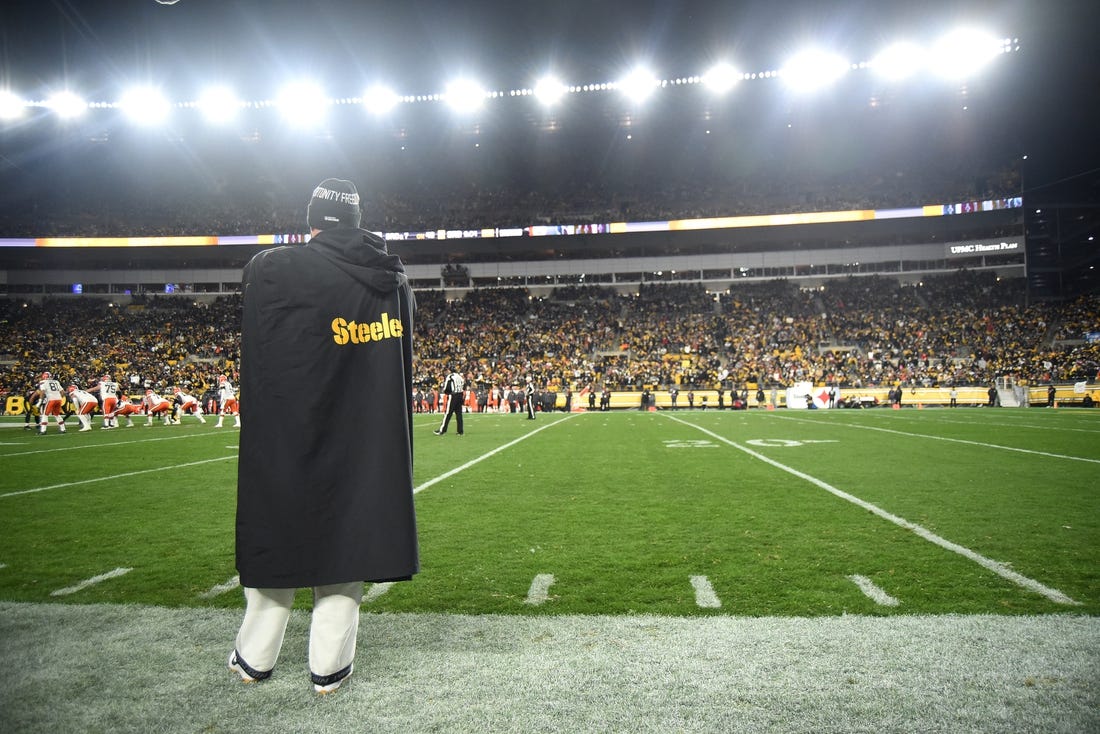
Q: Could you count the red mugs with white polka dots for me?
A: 0